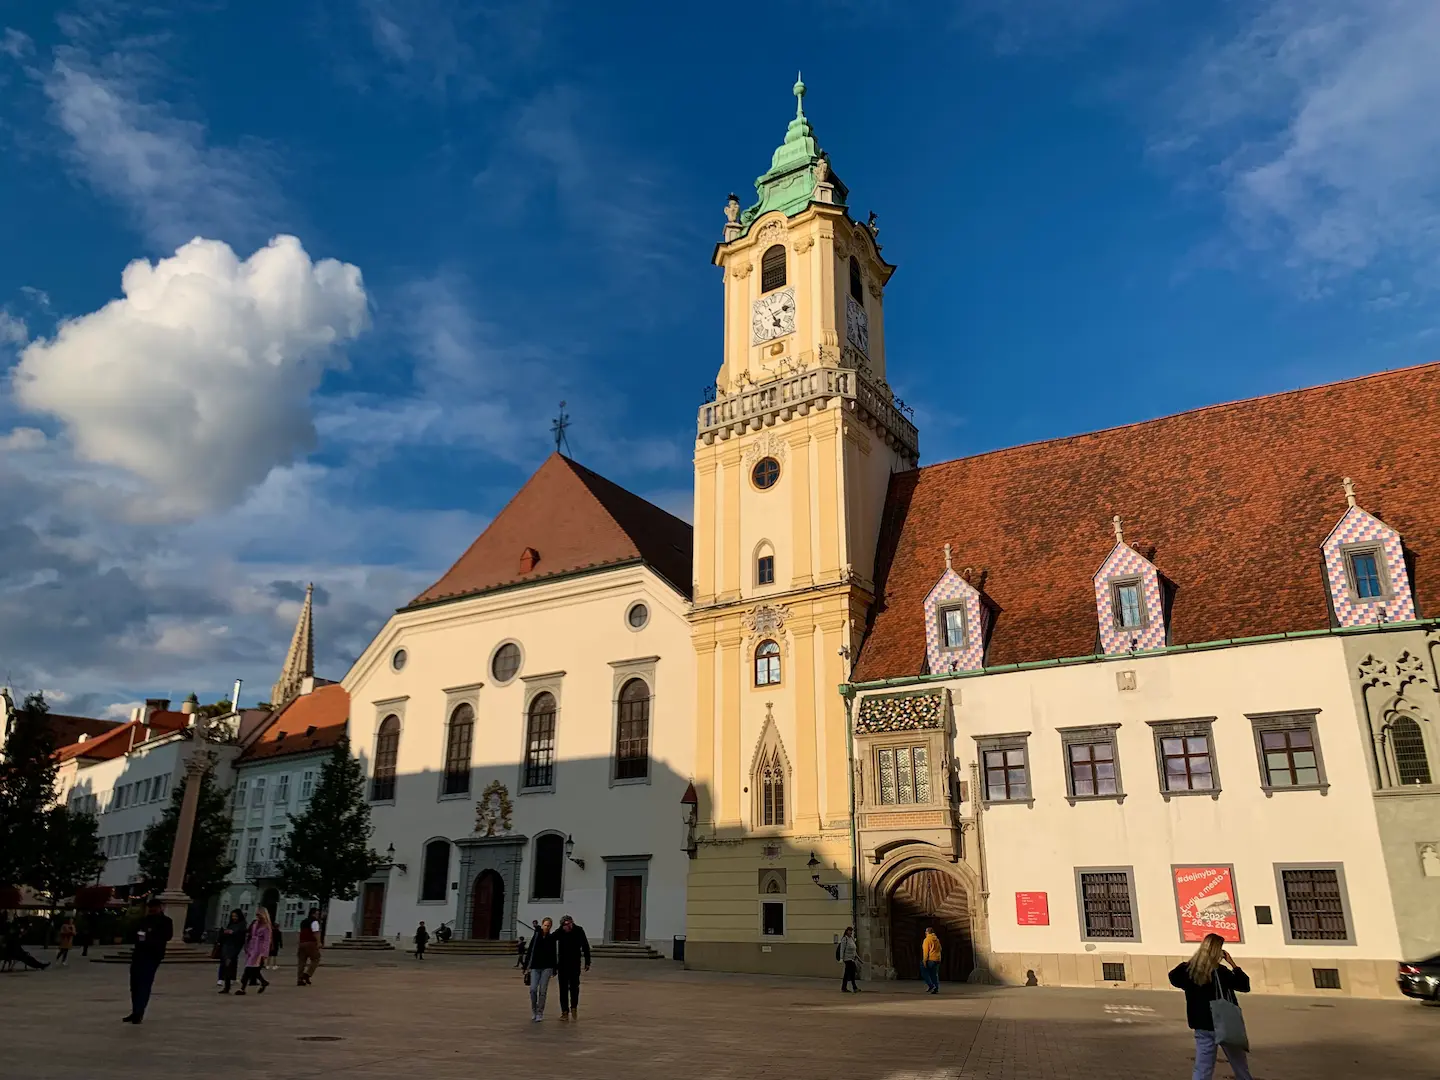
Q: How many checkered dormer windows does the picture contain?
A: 3